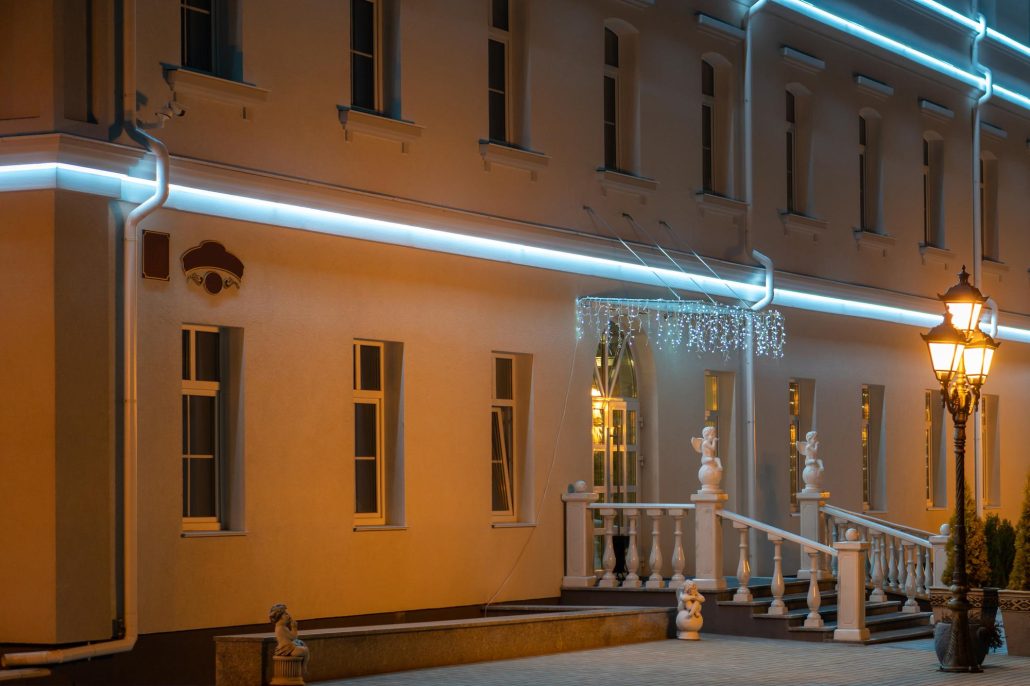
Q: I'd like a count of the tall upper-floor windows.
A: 9